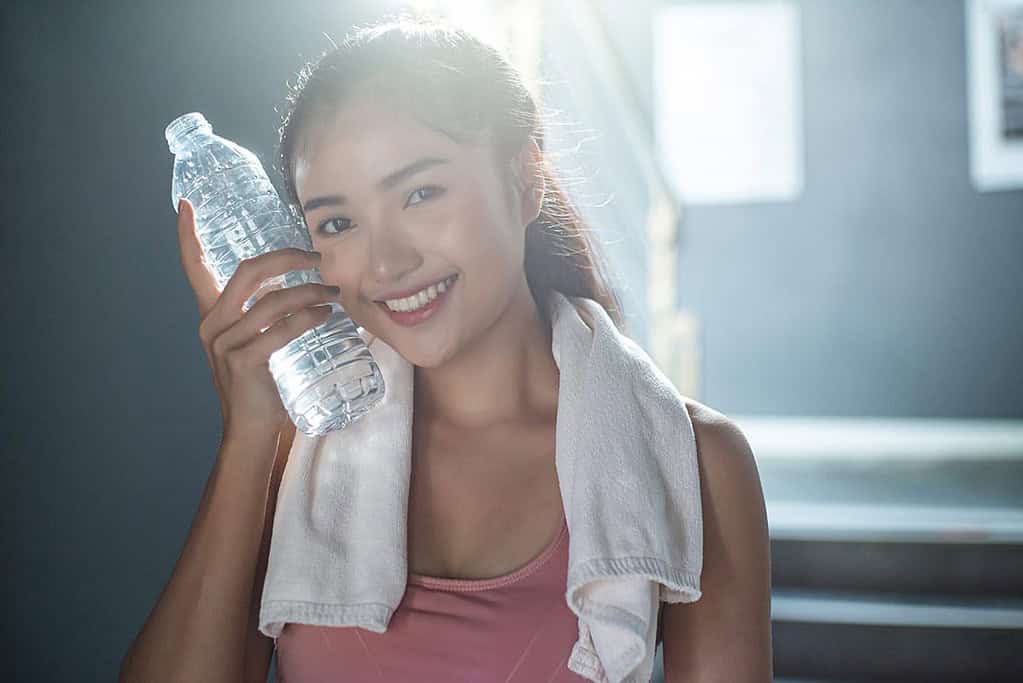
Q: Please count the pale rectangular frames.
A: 2